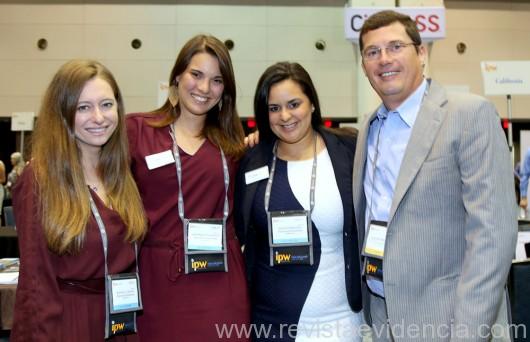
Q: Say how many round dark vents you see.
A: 5